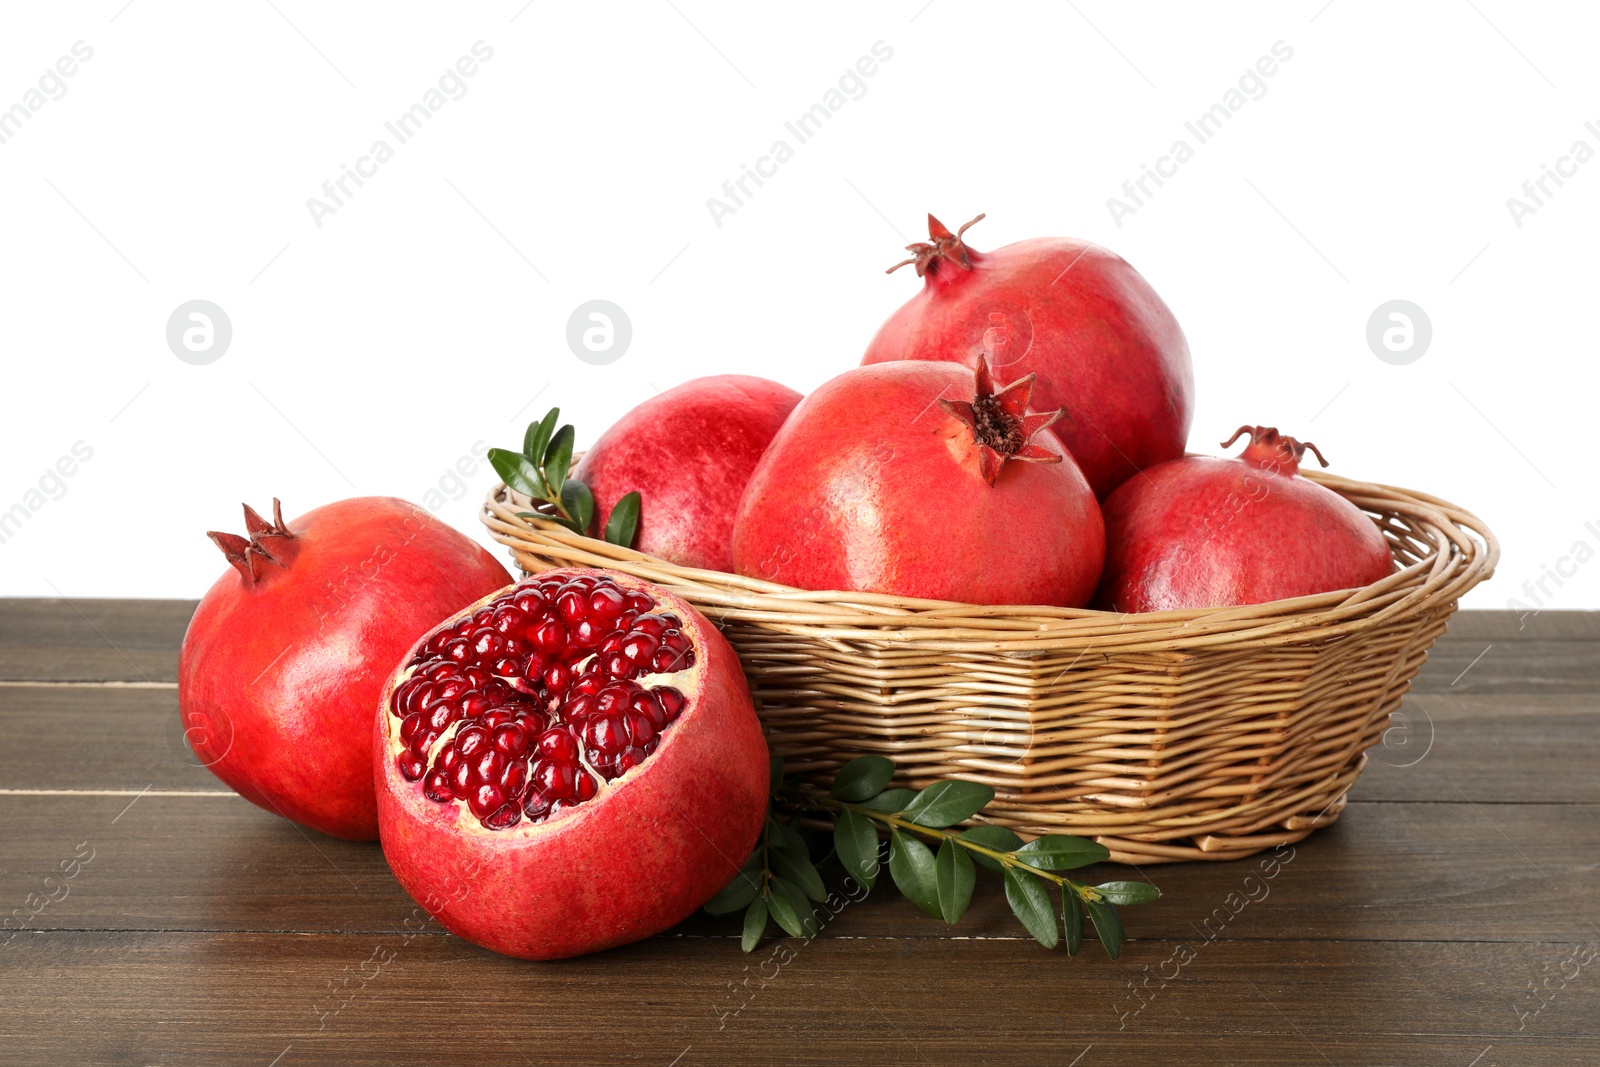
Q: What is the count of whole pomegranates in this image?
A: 5